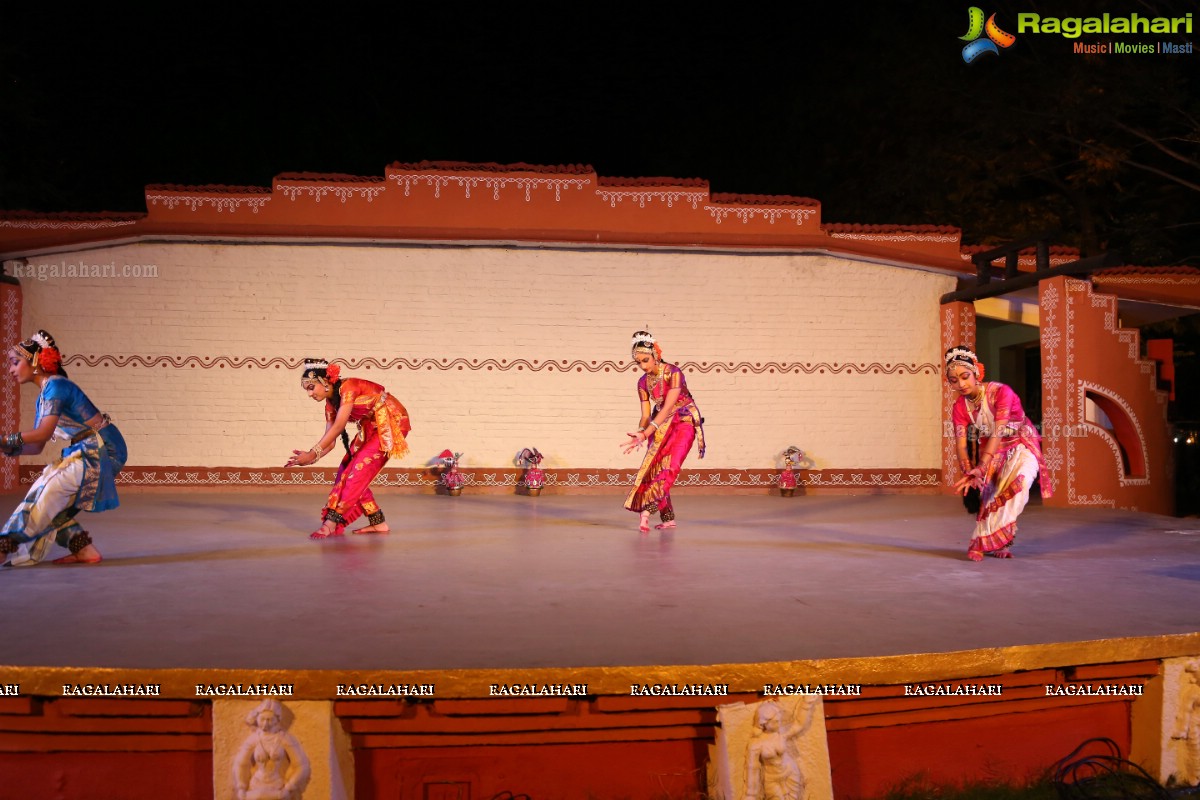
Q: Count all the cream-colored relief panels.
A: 3